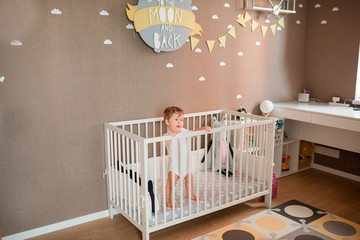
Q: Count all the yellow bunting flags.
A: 10